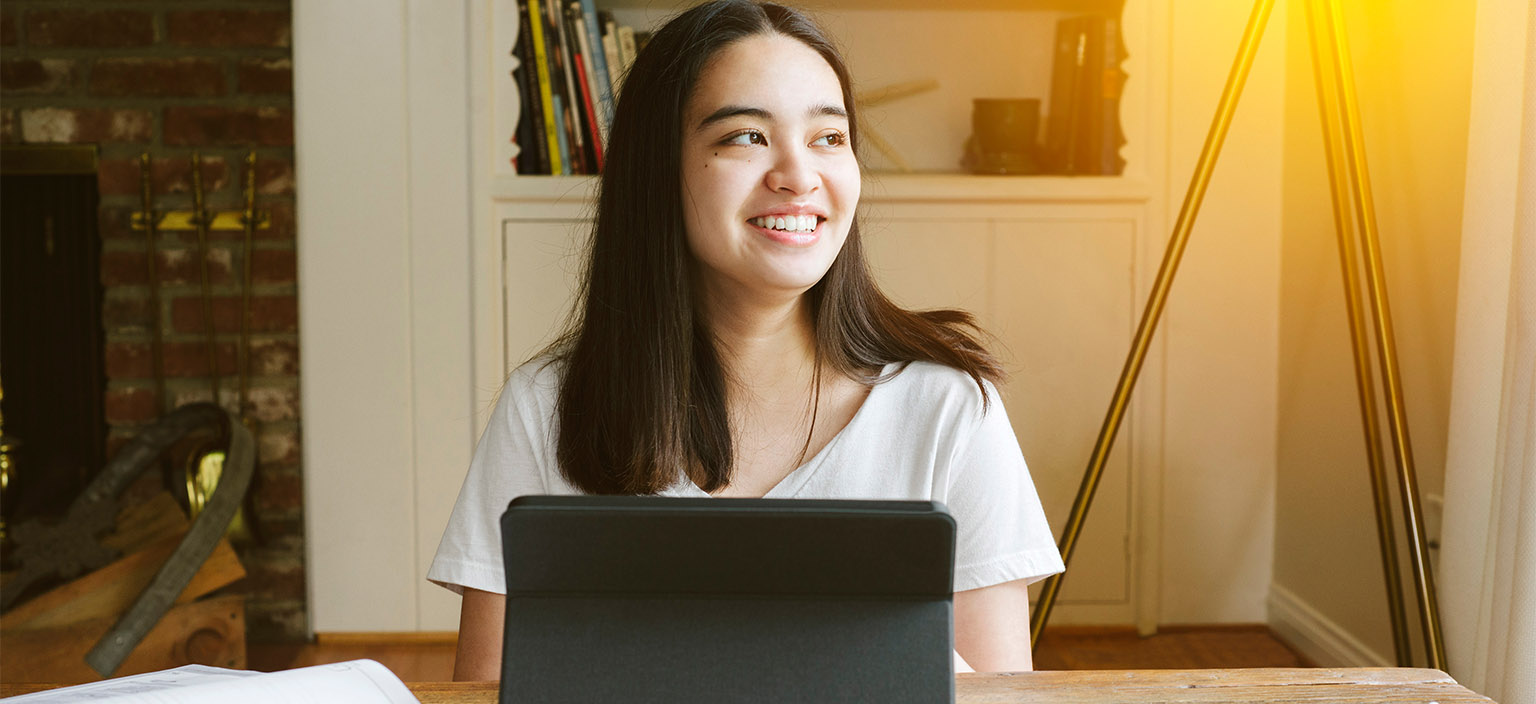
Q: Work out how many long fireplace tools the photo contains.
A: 3